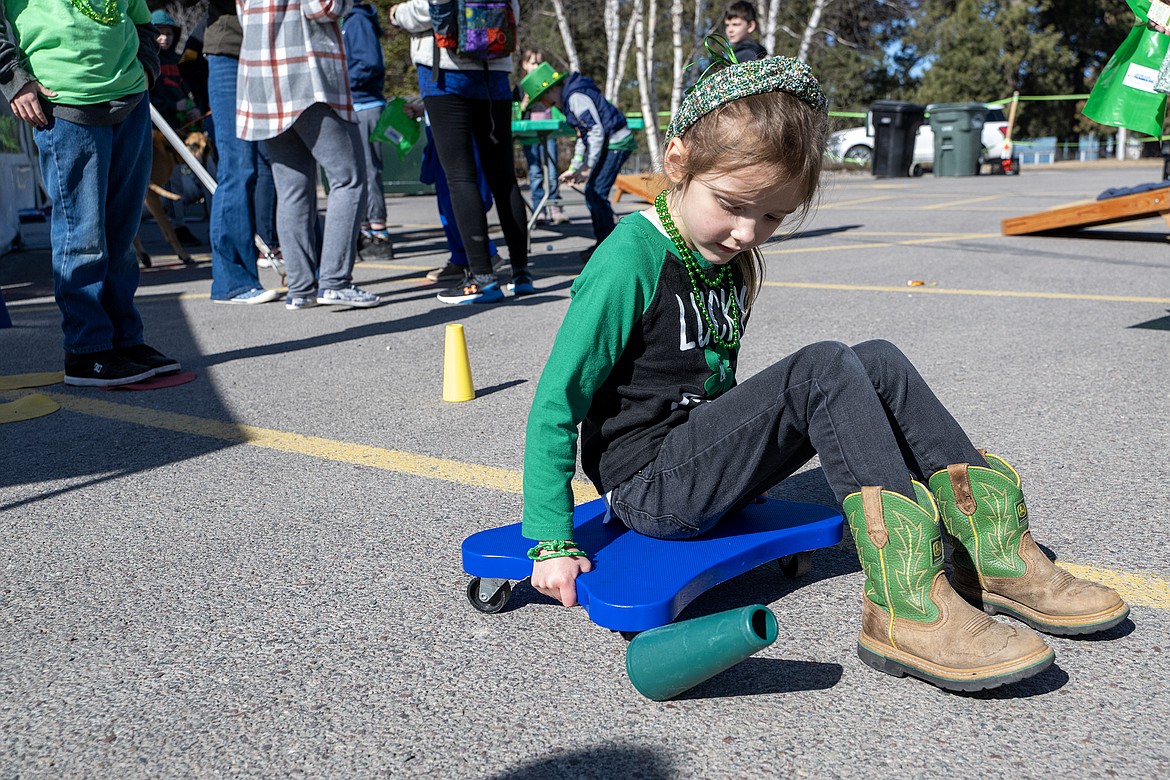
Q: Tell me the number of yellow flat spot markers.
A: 2